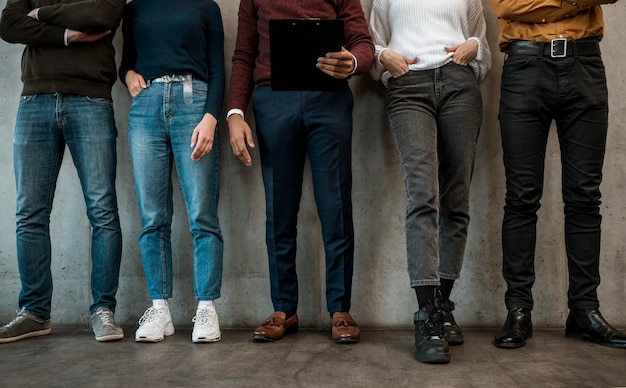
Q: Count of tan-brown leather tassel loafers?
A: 2